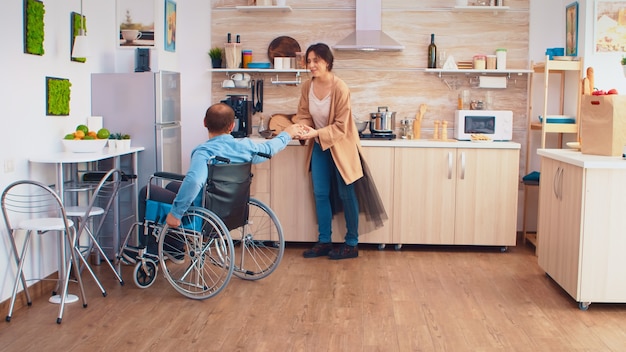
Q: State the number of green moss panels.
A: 3